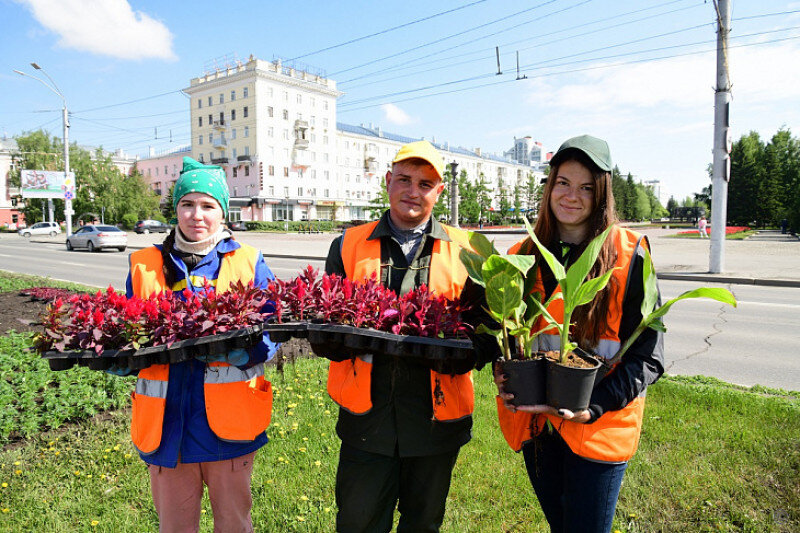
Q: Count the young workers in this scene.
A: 3